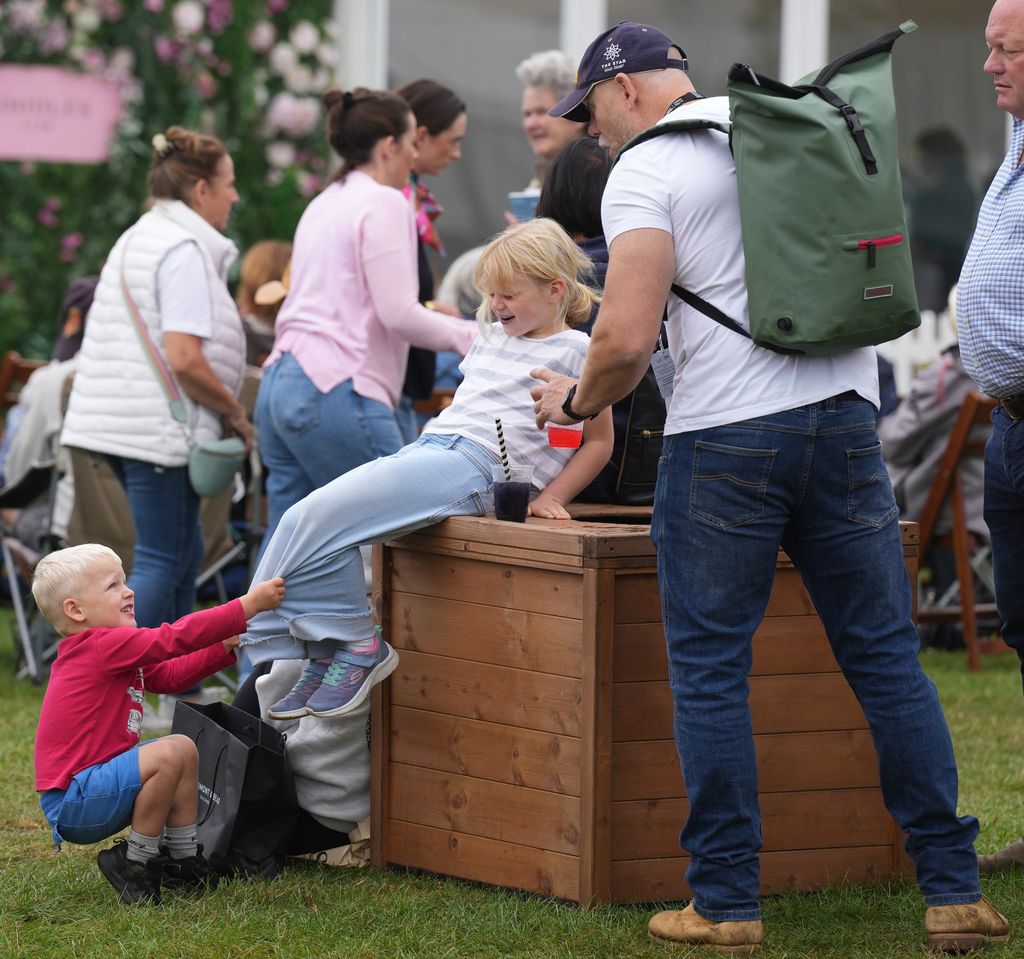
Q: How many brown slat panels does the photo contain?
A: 12